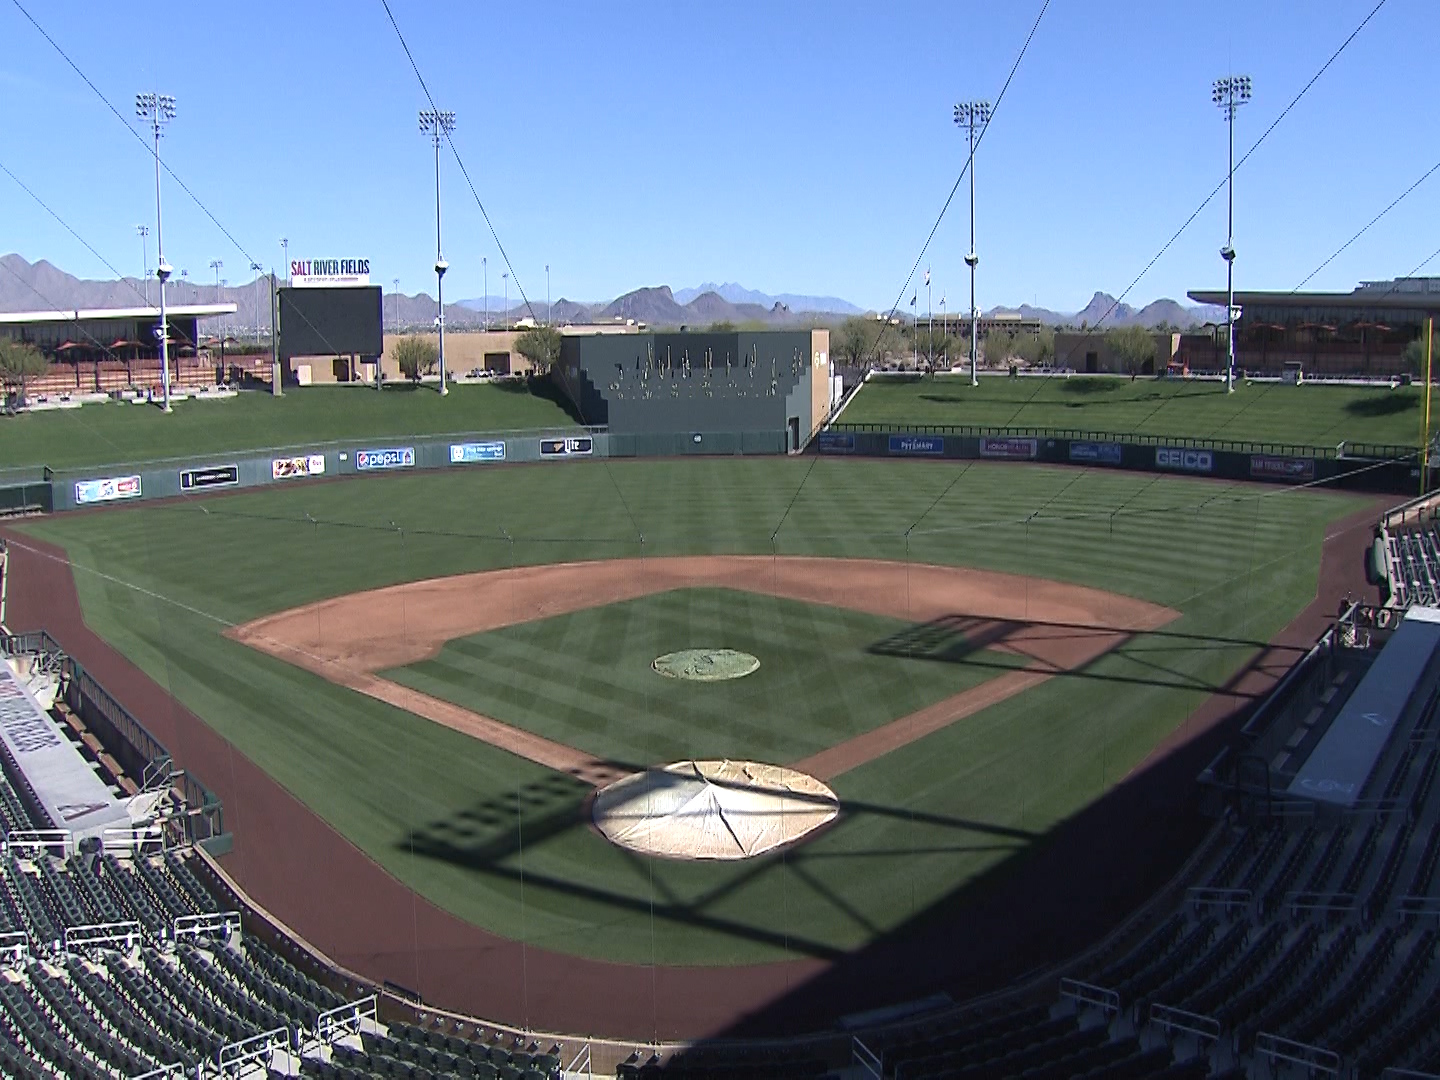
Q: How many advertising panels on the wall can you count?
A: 12